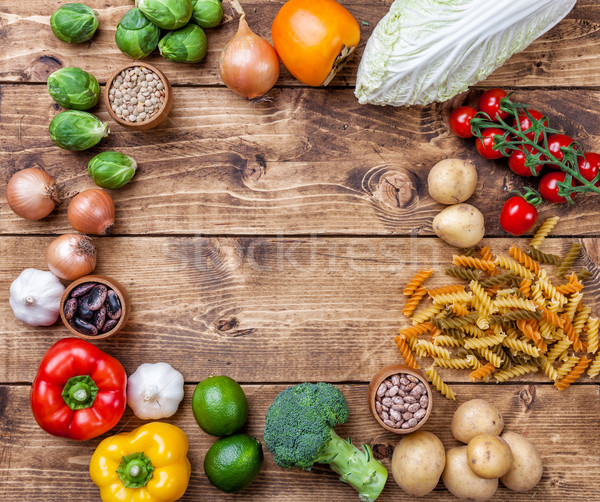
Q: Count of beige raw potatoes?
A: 7